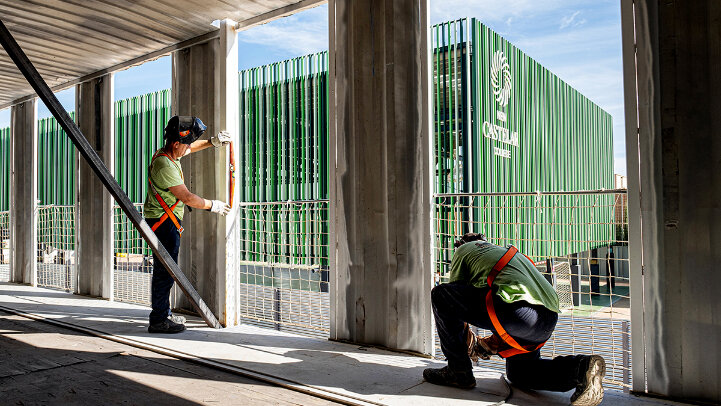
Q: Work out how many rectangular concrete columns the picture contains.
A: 5